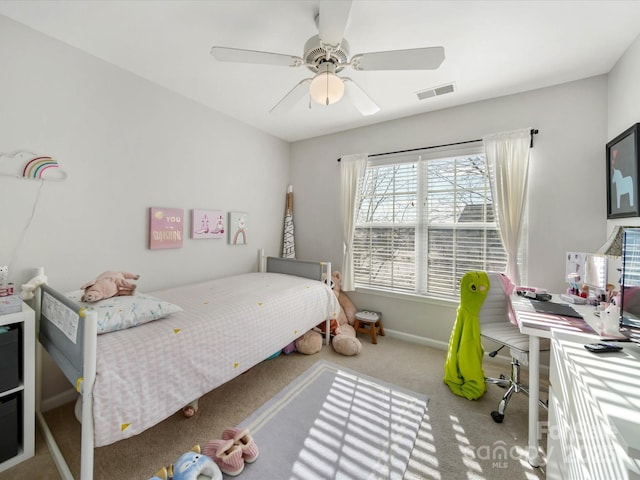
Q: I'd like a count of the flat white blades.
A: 5